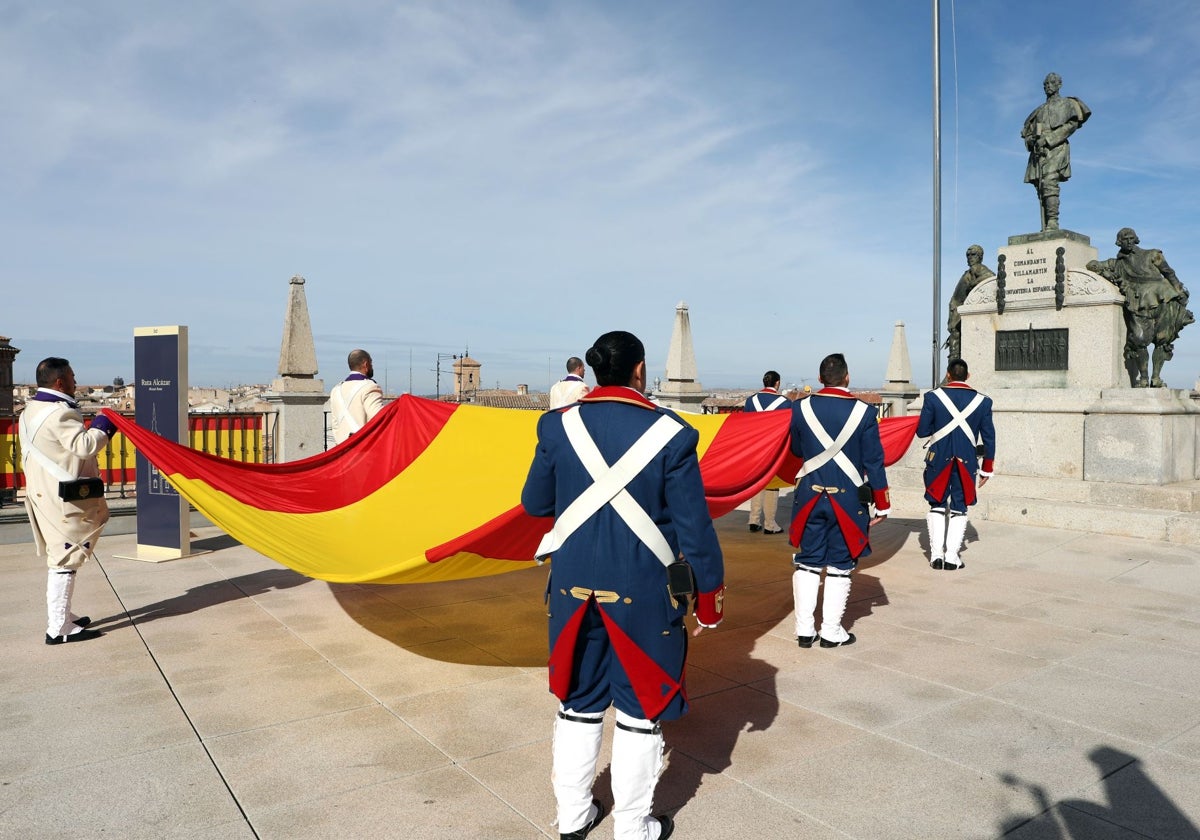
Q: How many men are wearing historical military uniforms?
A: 7